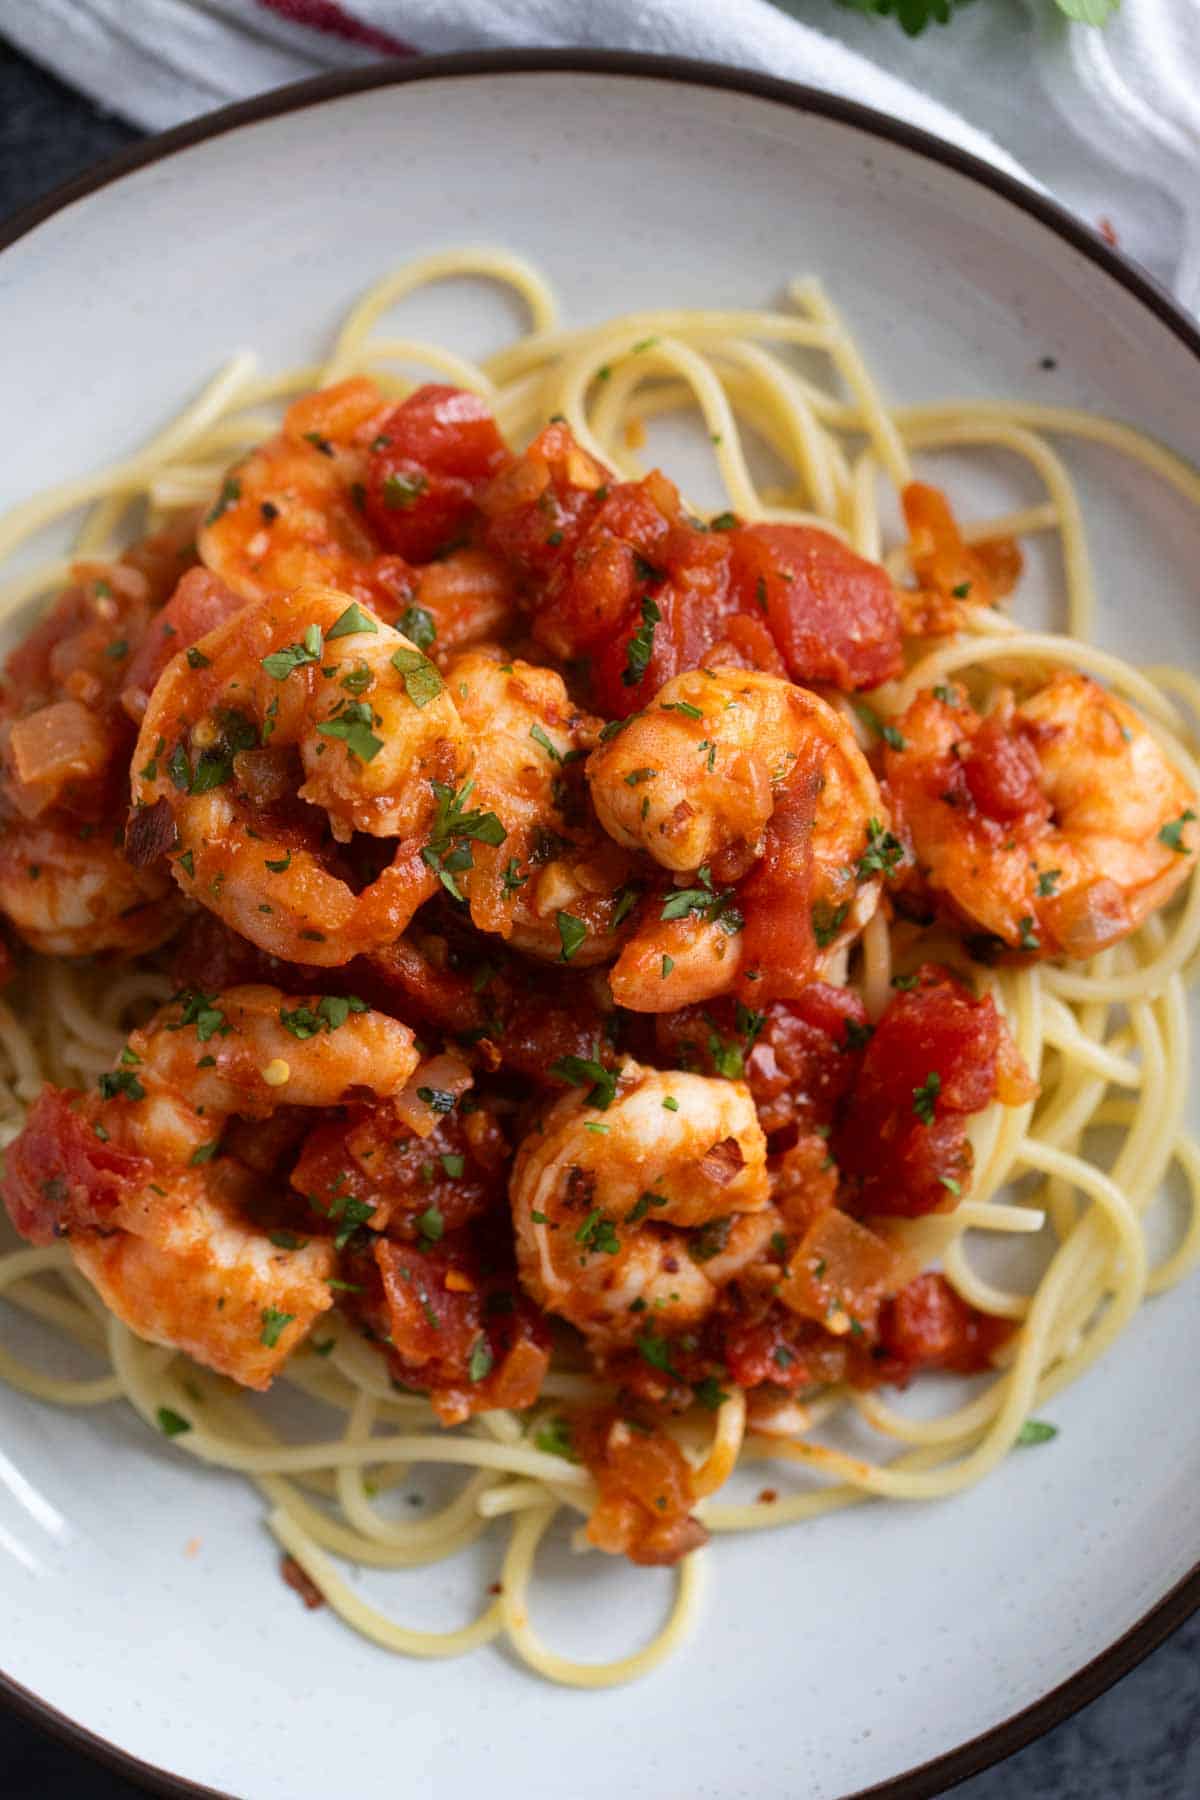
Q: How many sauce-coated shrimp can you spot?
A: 8